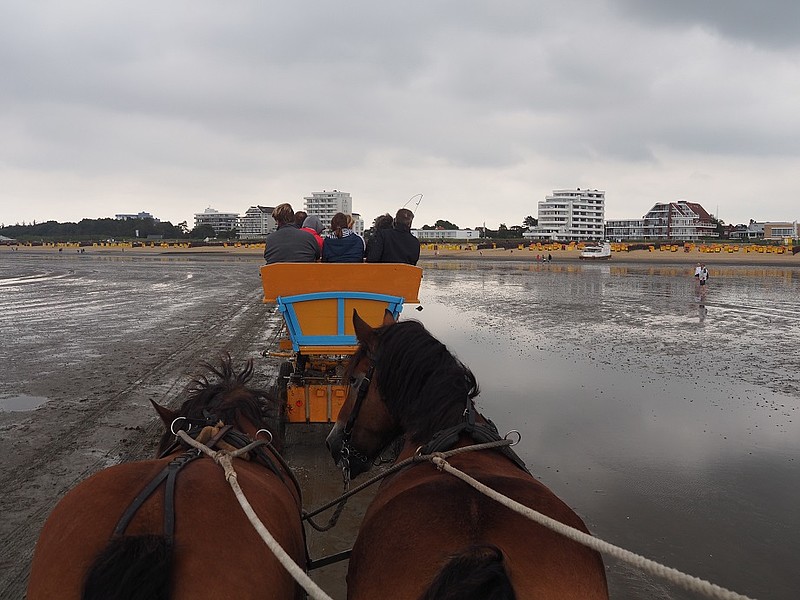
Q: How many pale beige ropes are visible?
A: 2